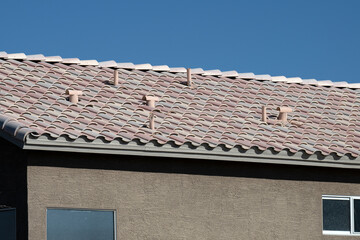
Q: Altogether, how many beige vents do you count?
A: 7